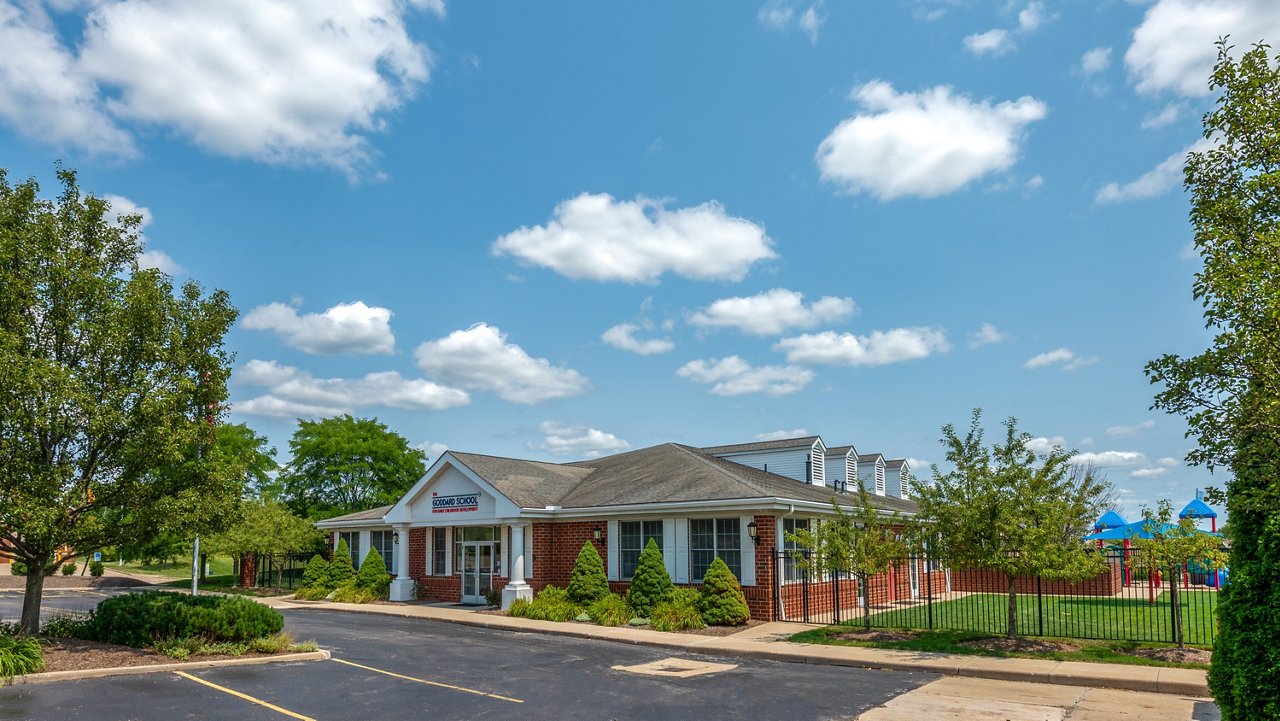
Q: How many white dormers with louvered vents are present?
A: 4